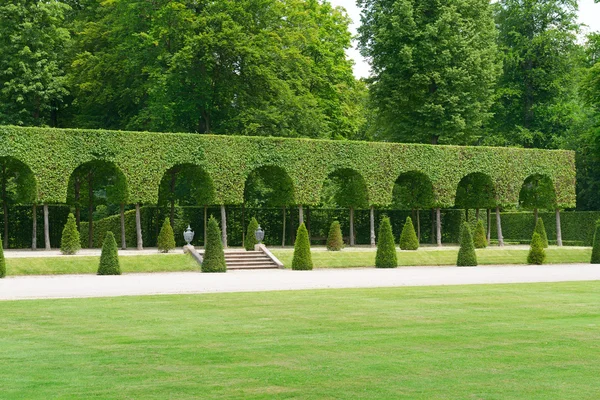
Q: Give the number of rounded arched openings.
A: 8